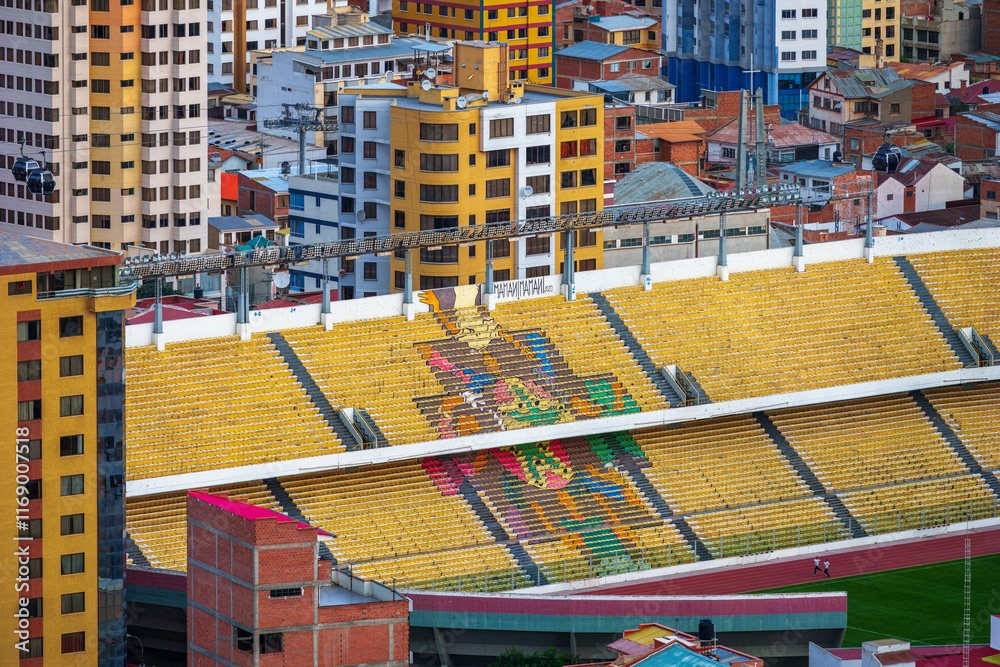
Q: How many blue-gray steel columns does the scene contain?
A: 10